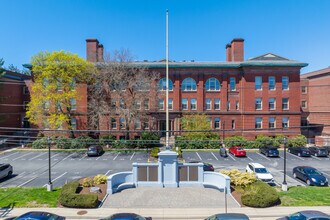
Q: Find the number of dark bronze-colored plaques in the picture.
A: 4